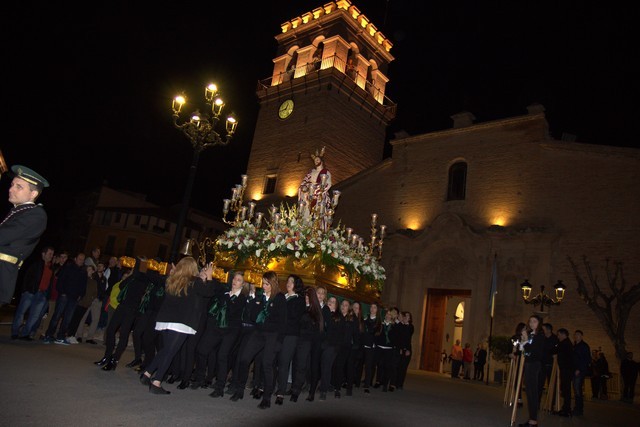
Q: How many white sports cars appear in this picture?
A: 0